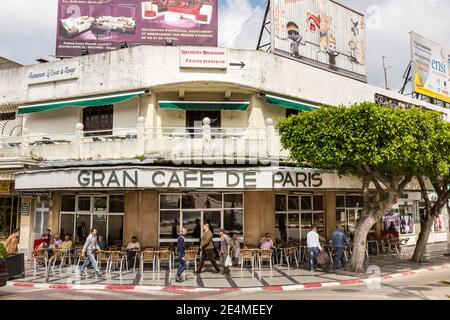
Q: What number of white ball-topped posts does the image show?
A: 5